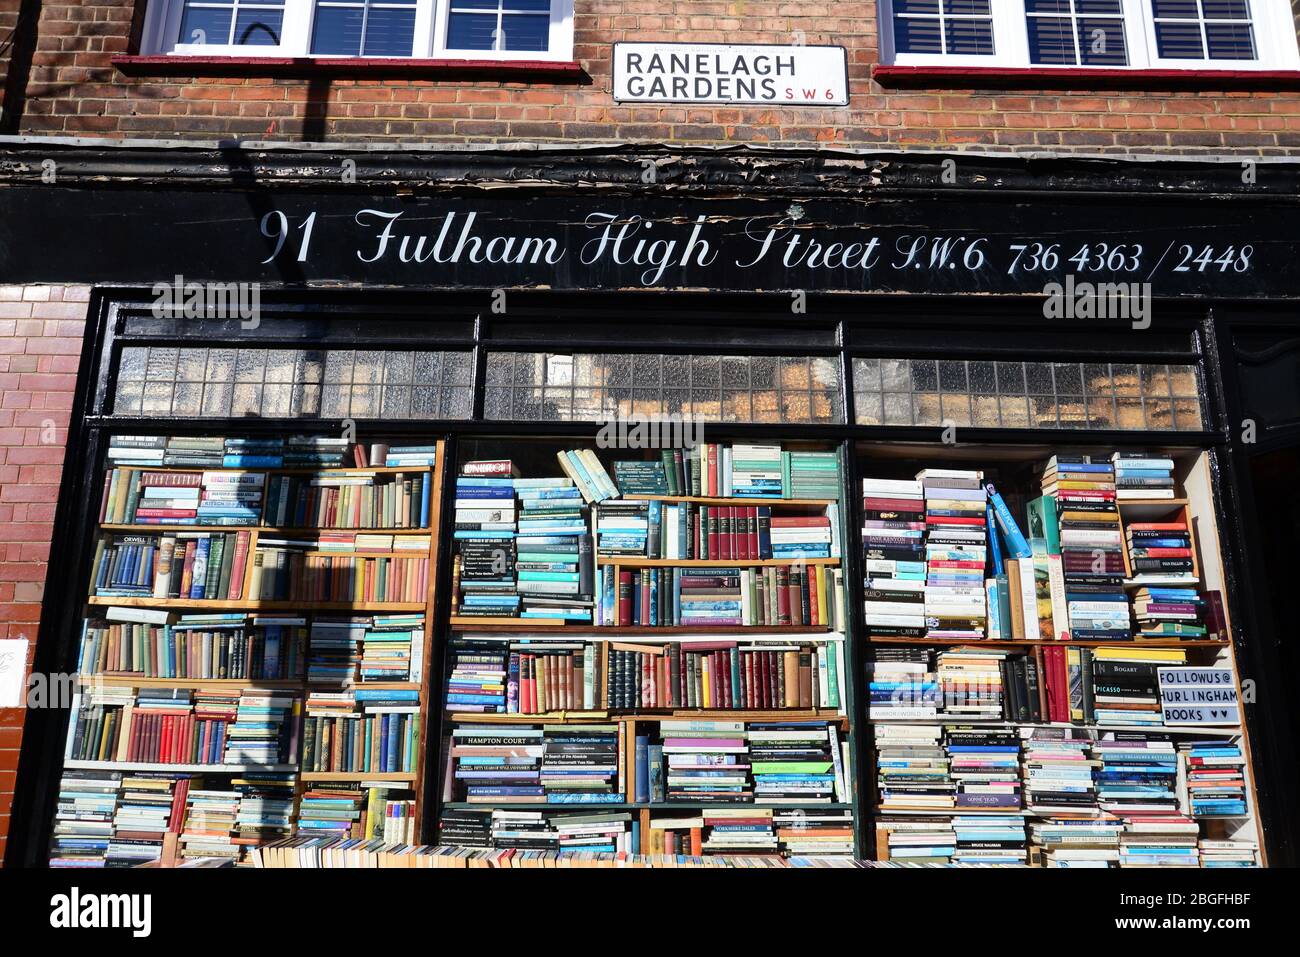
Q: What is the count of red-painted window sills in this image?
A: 2